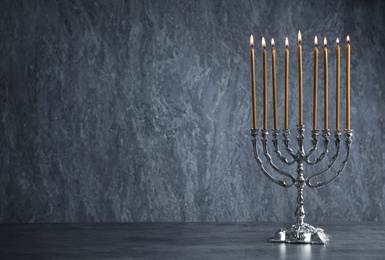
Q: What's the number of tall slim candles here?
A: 9